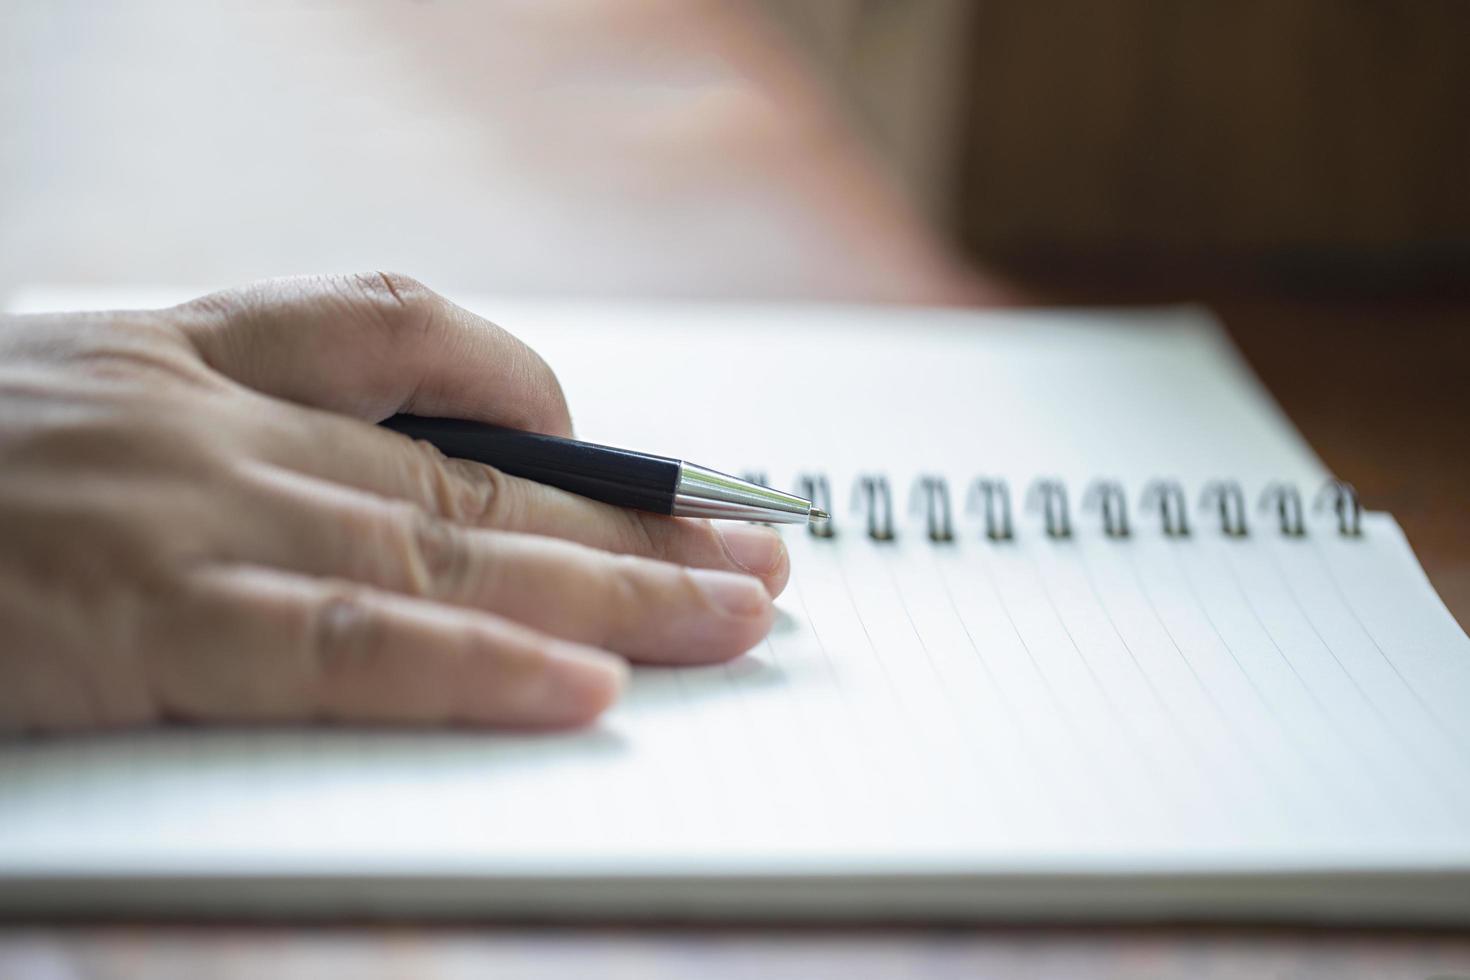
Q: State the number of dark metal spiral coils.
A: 11